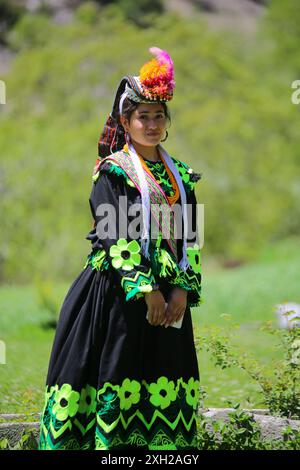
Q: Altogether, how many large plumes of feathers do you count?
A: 1